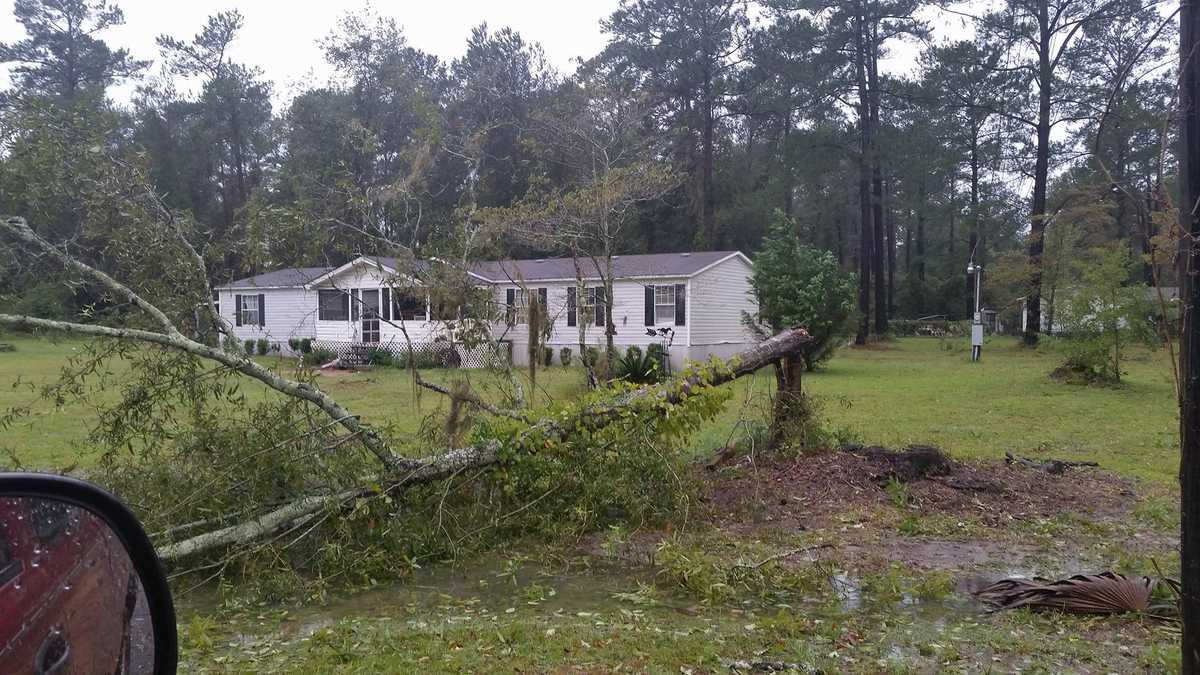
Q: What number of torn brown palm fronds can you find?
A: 1